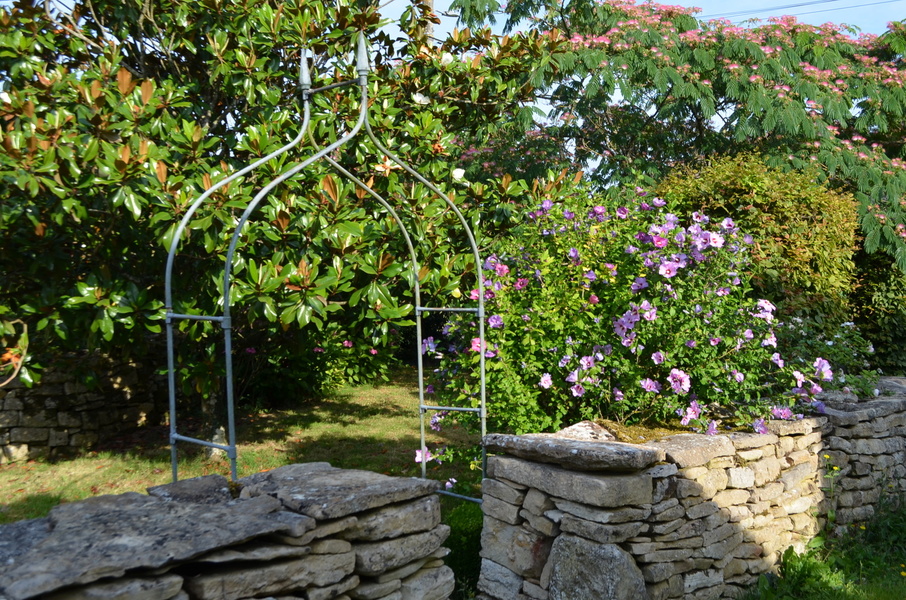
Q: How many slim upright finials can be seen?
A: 2